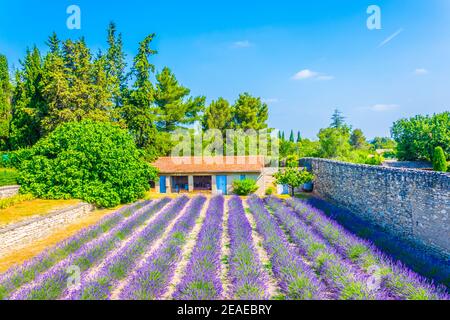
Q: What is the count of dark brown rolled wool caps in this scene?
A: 0